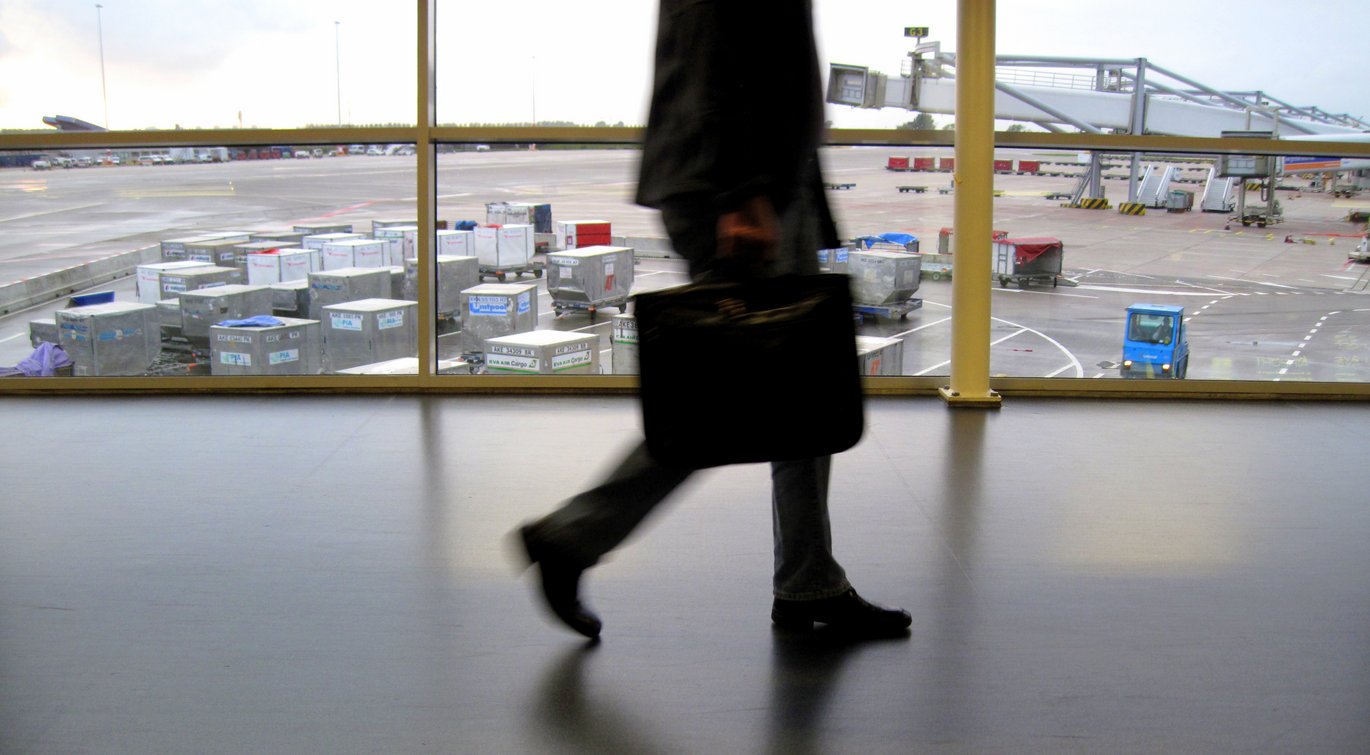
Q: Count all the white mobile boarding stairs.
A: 2